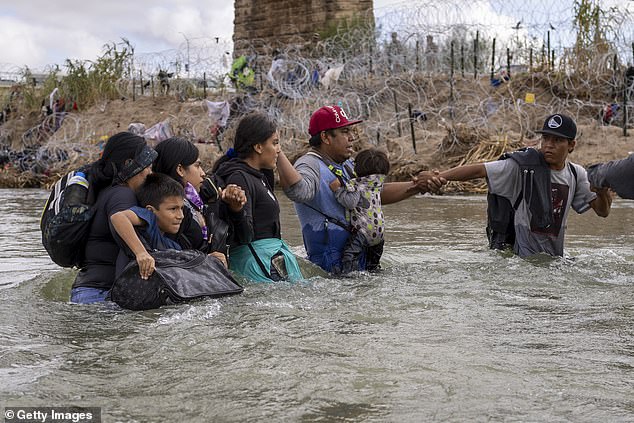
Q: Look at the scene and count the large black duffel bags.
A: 1